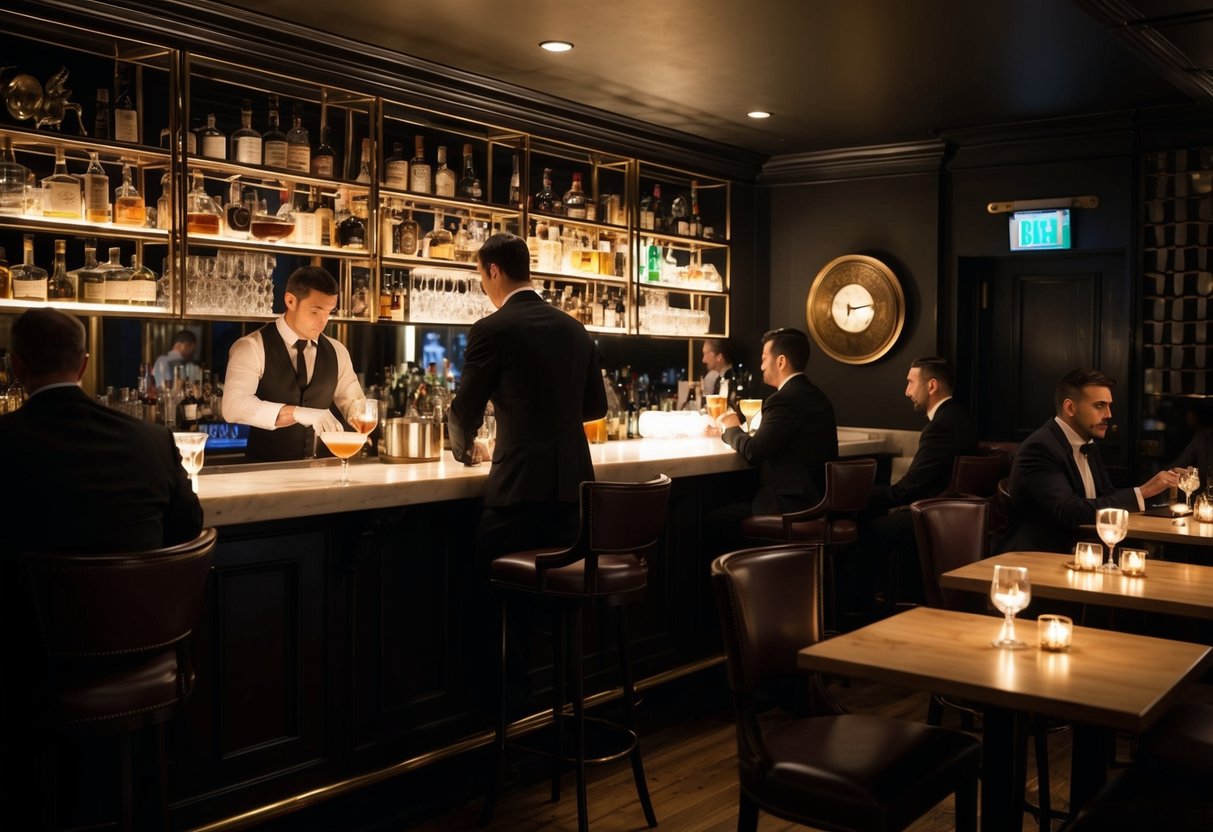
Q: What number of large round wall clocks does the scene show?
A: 1